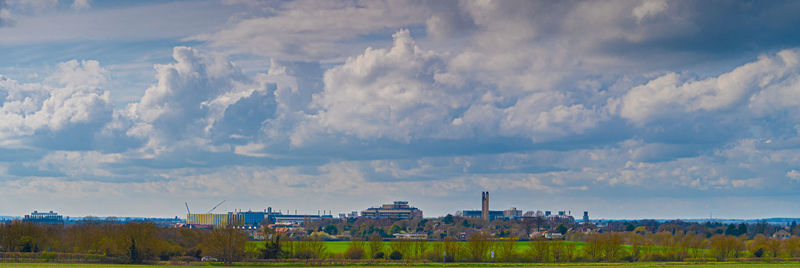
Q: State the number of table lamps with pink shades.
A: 0